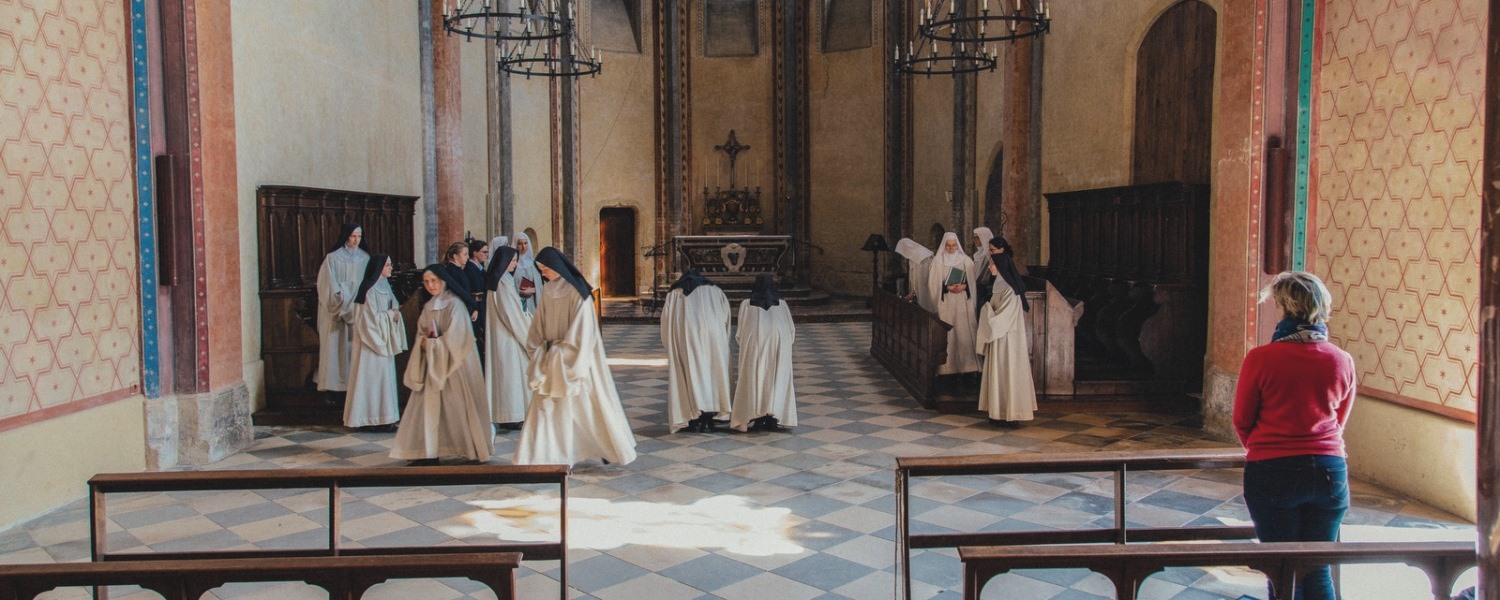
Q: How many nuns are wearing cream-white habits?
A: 13